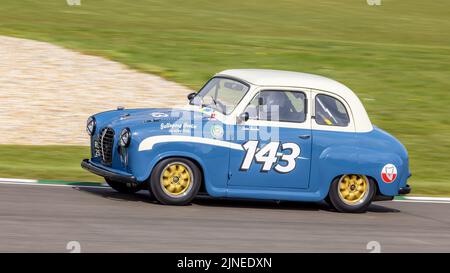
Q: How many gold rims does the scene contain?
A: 2